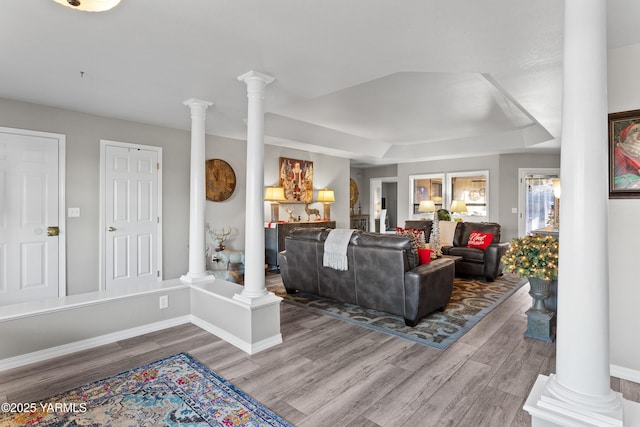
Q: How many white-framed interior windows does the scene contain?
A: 2